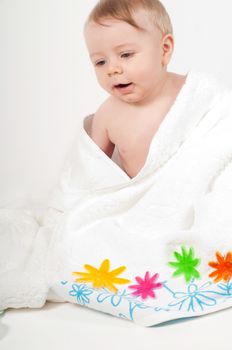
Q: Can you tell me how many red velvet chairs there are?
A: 0